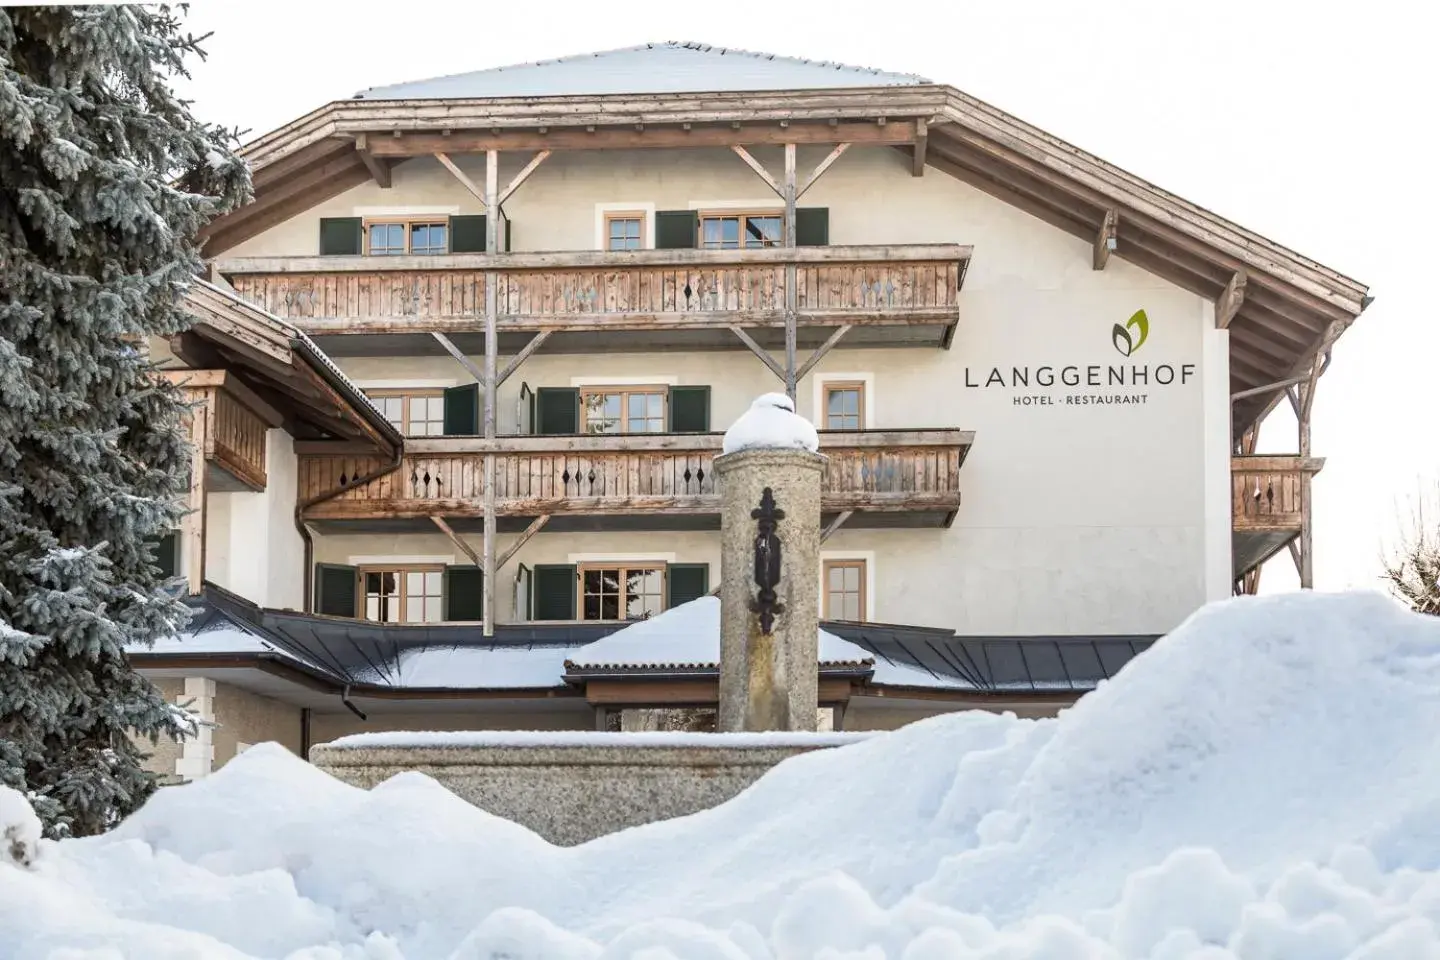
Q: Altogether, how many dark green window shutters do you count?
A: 12